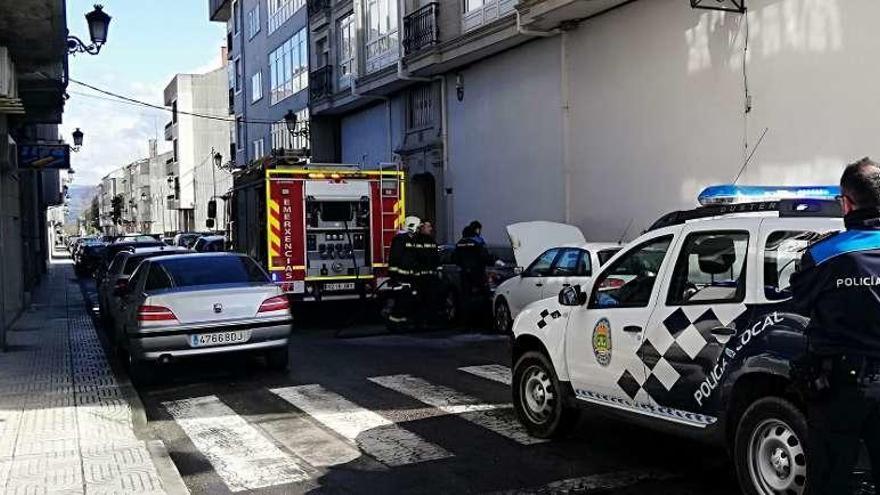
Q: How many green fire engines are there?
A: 0